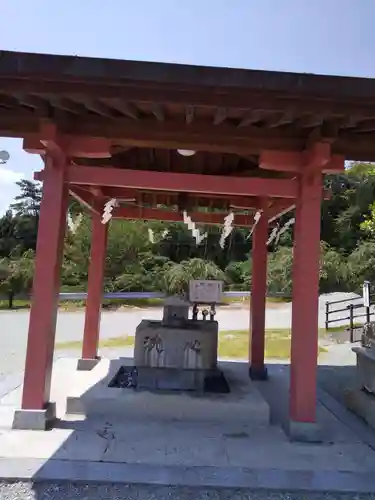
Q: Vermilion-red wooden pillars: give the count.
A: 4